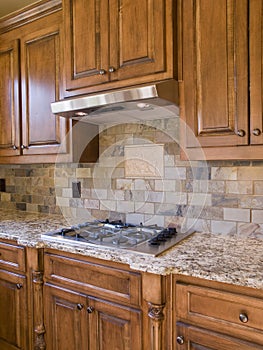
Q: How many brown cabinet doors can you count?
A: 10